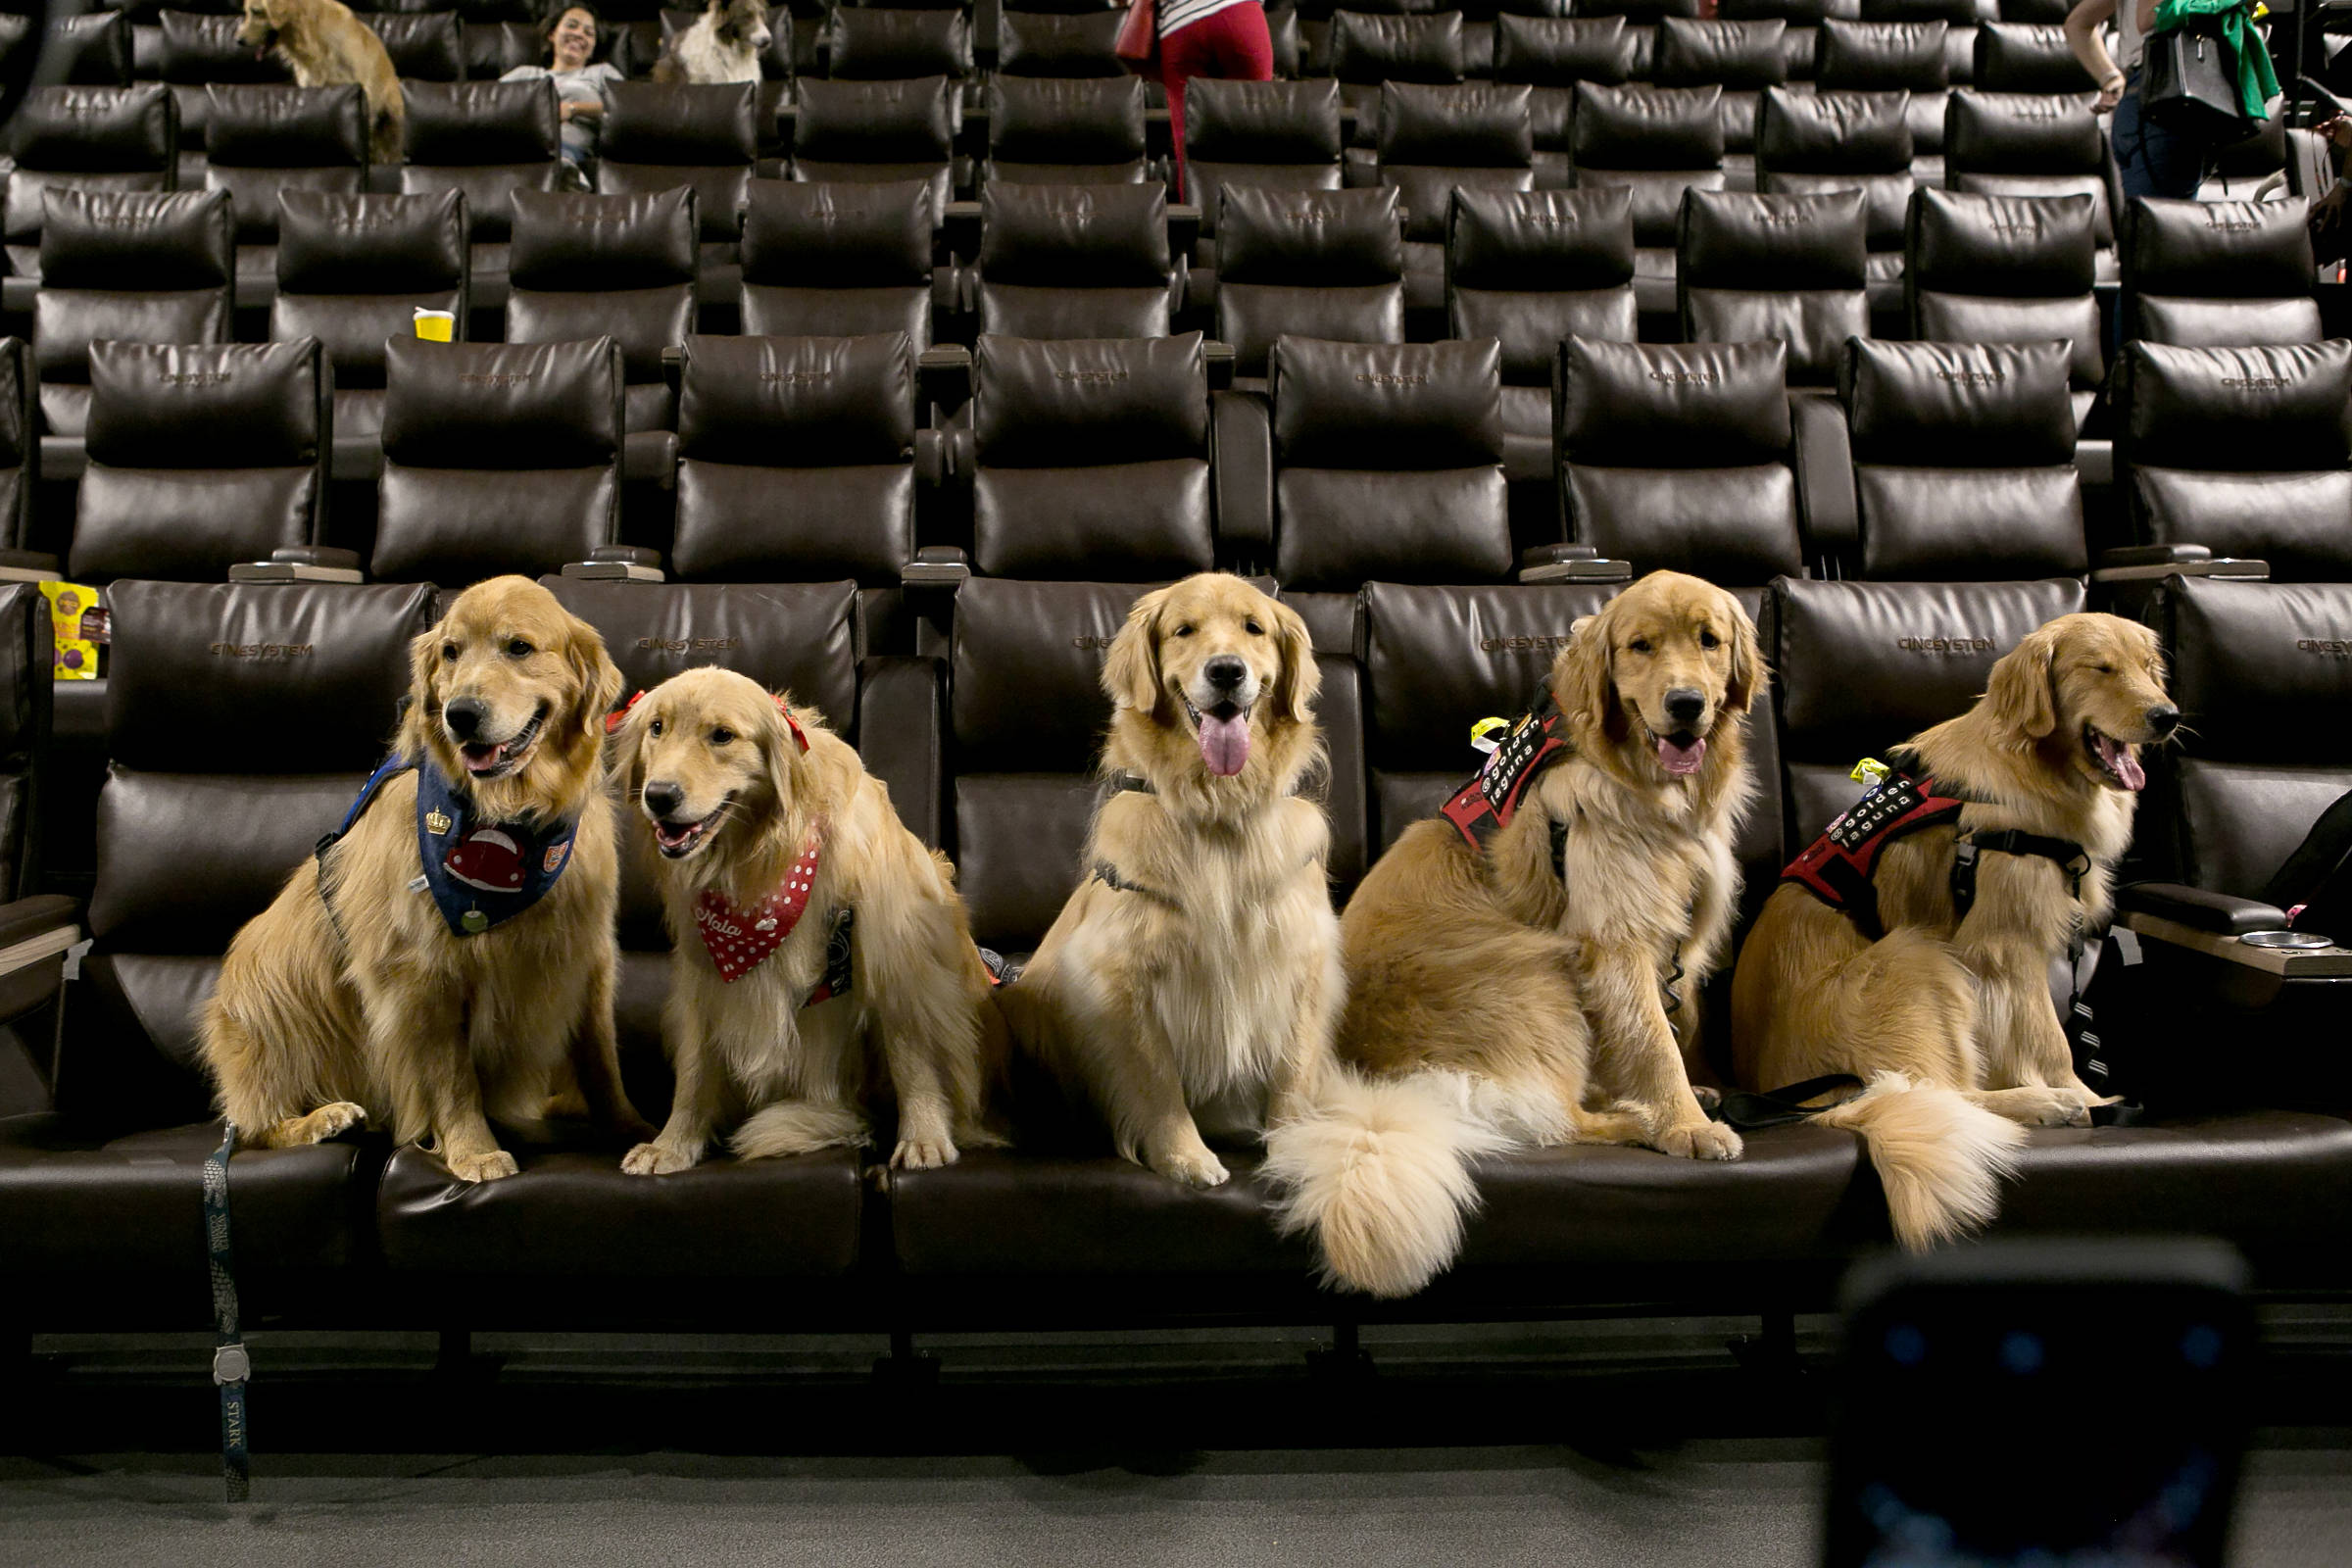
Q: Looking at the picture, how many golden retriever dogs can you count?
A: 6